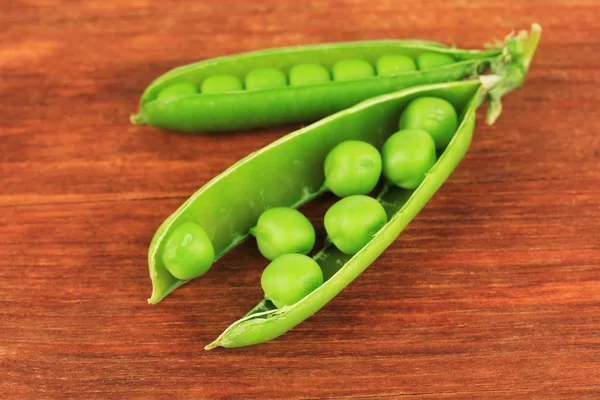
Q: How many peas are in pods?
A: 14